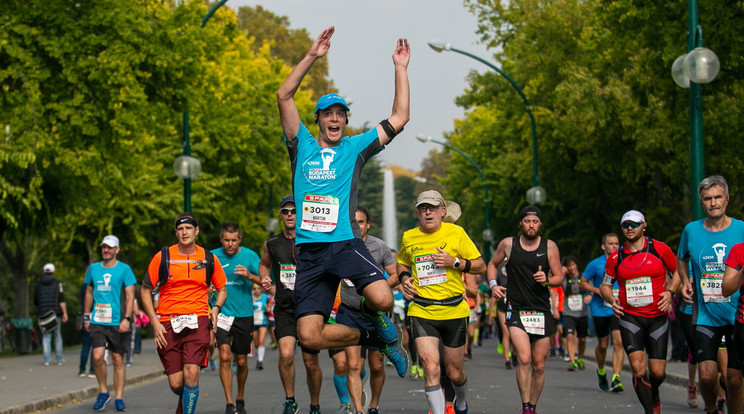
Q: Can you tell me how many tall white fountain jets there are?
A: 1